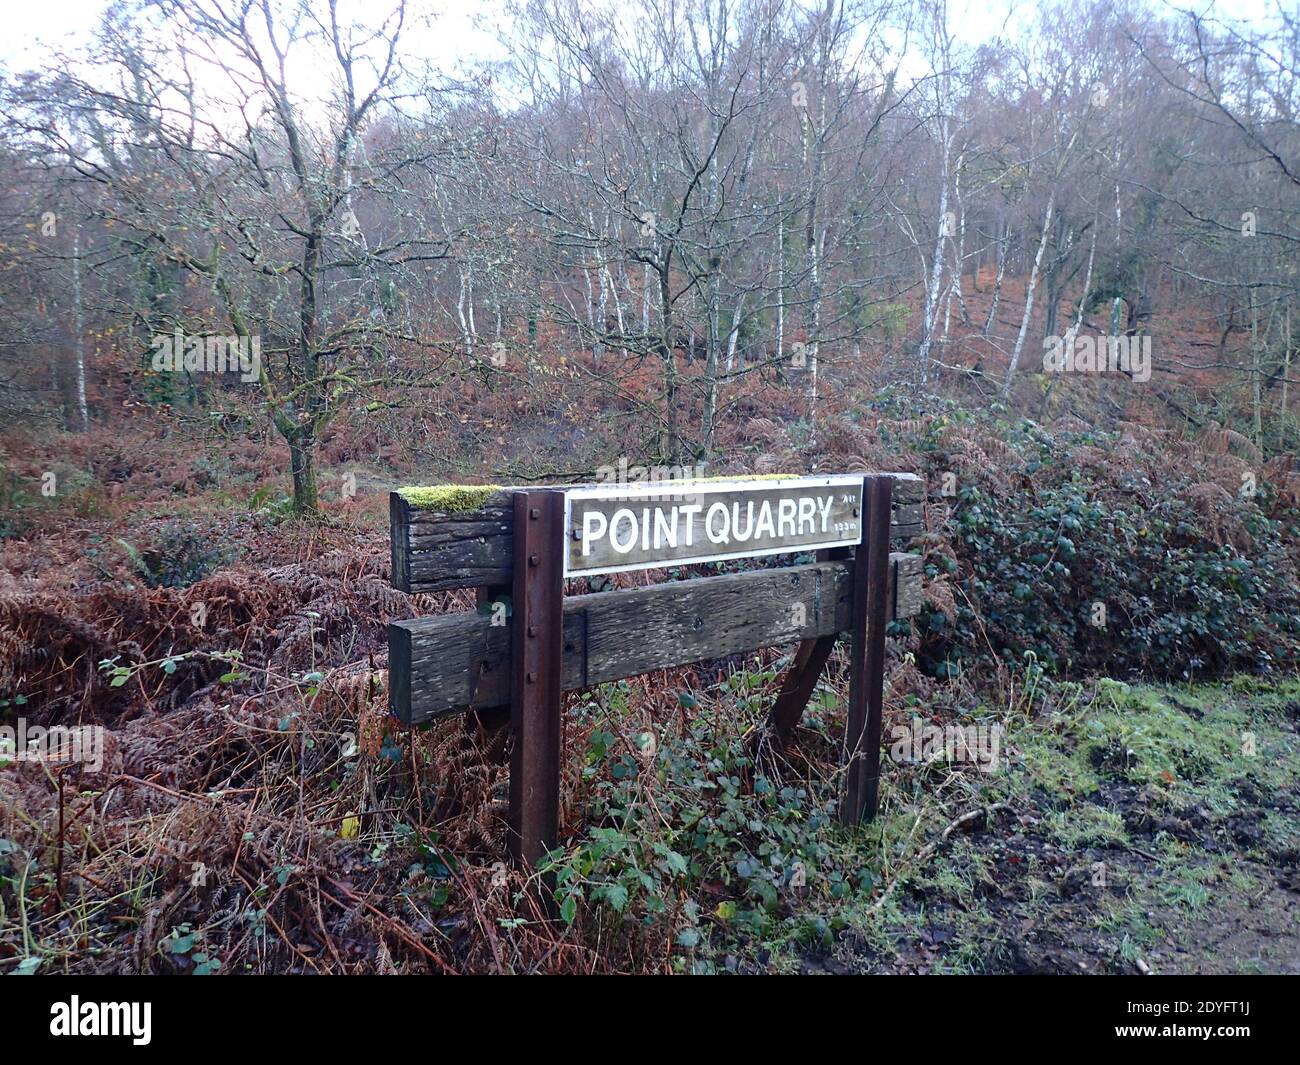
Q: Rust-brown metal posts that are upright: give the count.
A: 2